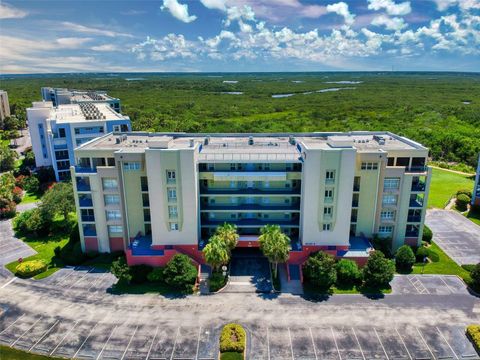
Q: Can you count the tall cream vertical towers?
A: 2